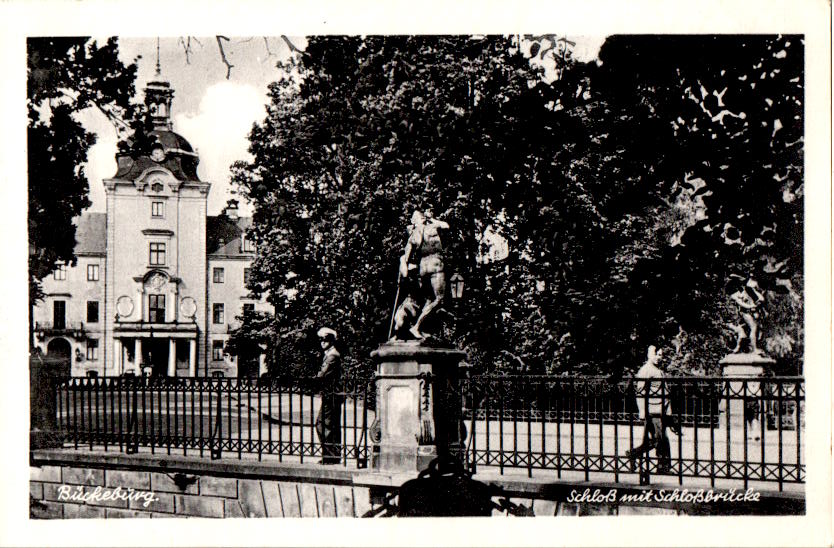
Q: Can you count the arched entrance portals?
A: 1